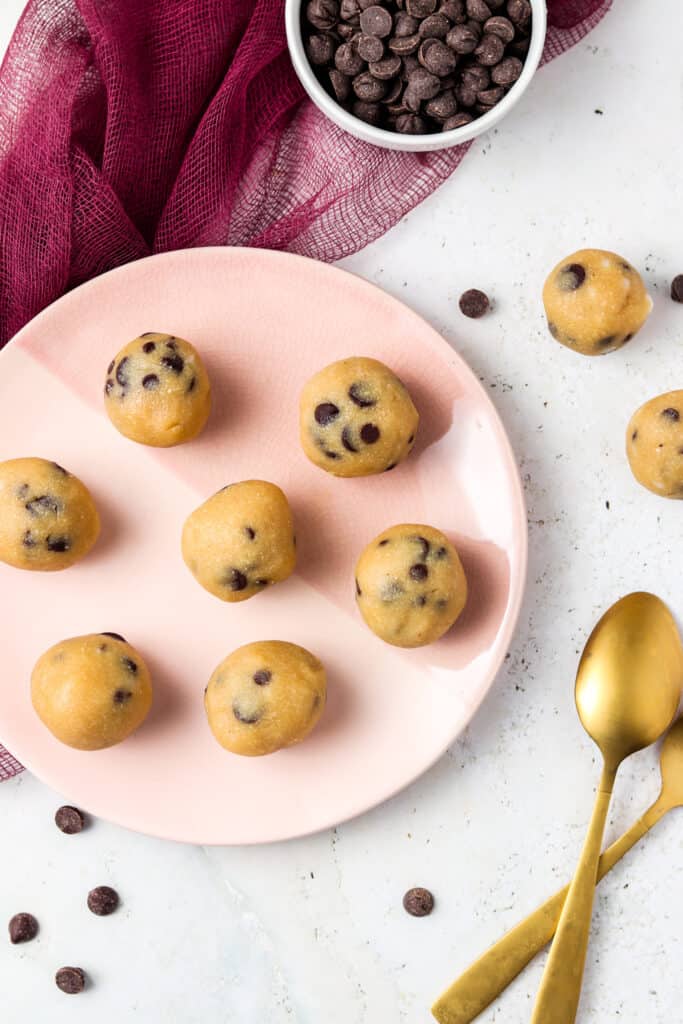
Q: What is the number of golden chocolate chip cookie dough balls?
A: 9